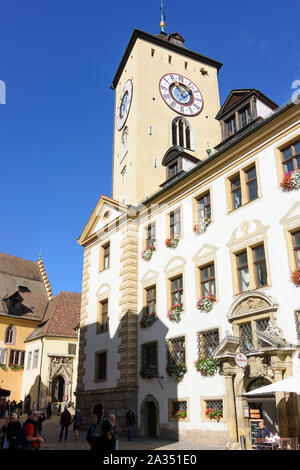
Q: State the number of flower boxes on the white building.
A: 13